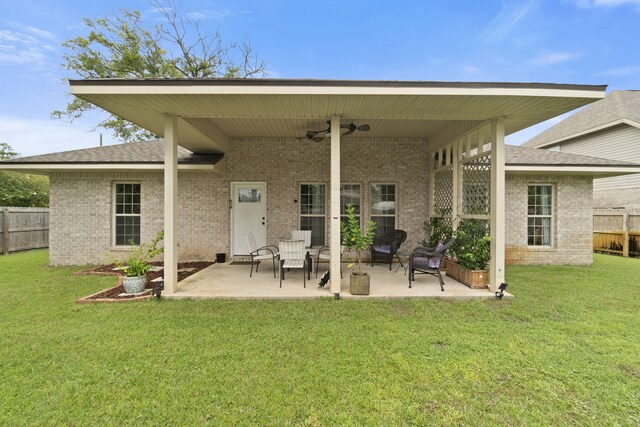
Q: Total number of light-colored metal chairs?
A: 4